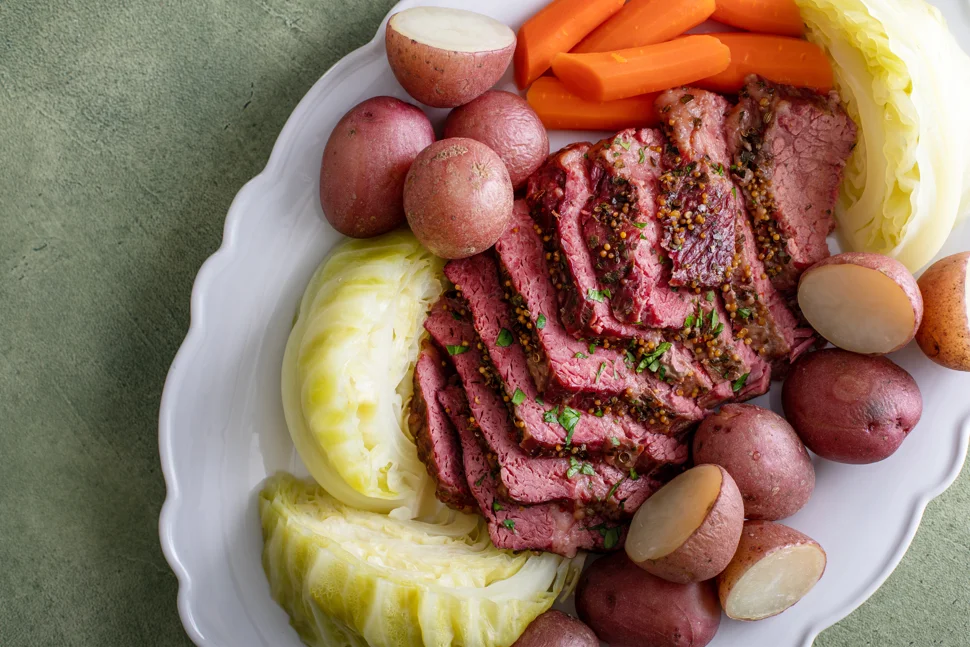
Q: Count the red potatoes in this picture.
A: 12